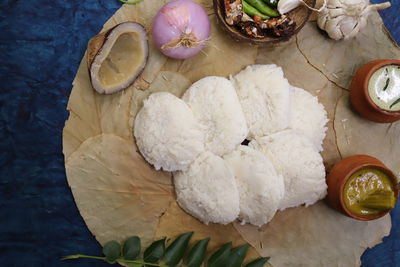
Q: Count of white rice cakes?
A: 7